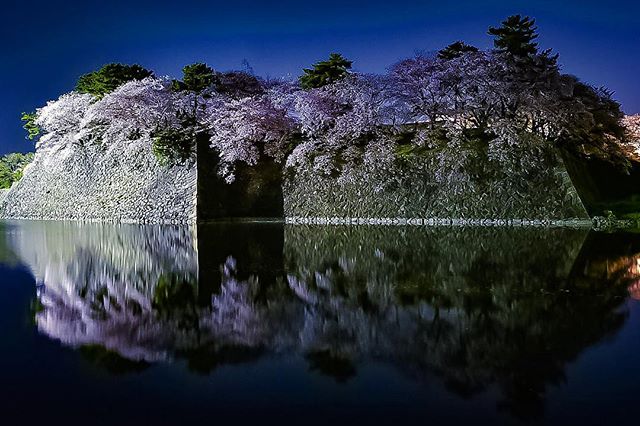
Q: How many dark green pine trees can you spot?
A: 5